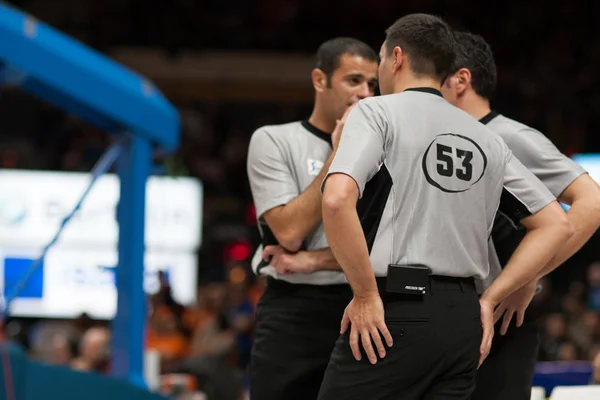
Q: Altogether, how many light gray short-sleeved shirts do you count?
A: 3